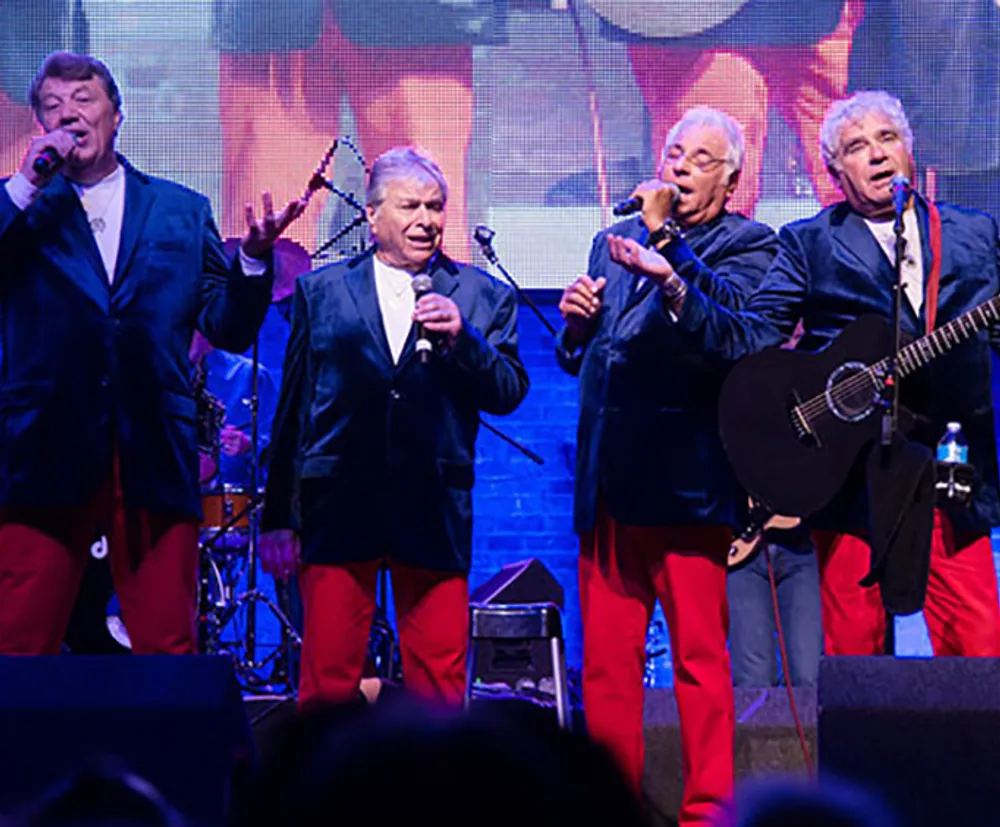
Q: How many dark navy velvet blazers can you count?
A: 4